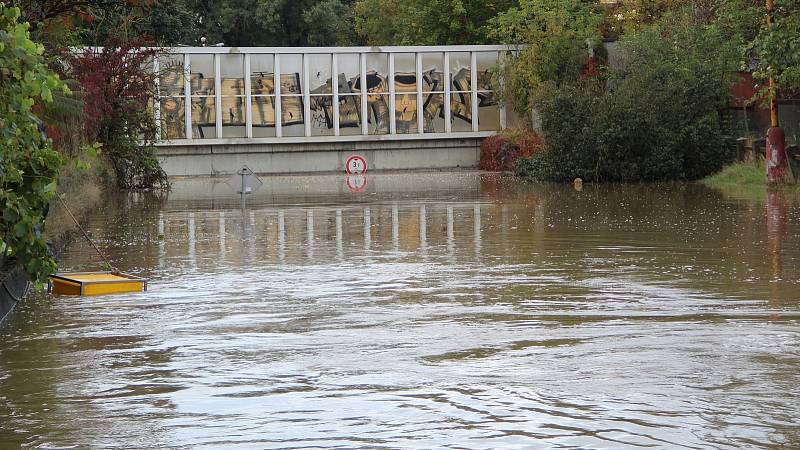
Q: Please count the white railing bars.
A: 13